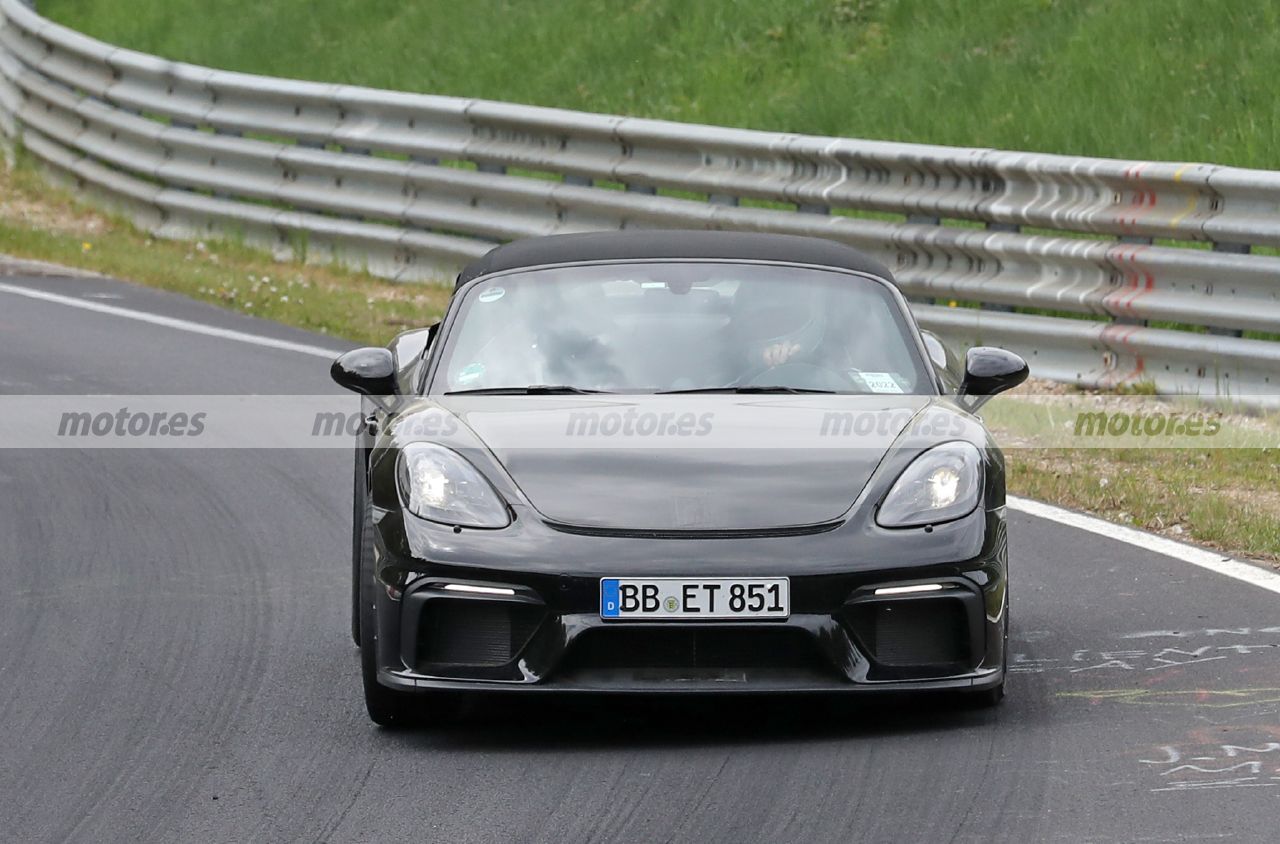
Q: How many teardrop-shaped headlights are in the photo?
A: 2